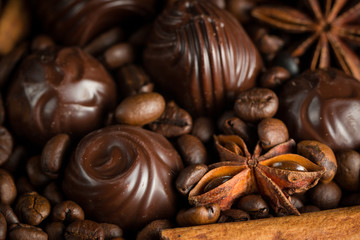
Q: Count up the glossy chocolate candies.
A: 5